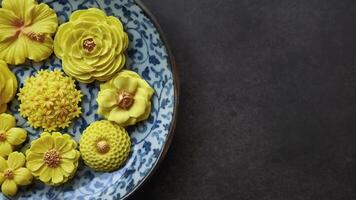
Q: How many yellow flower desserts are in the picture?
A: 9